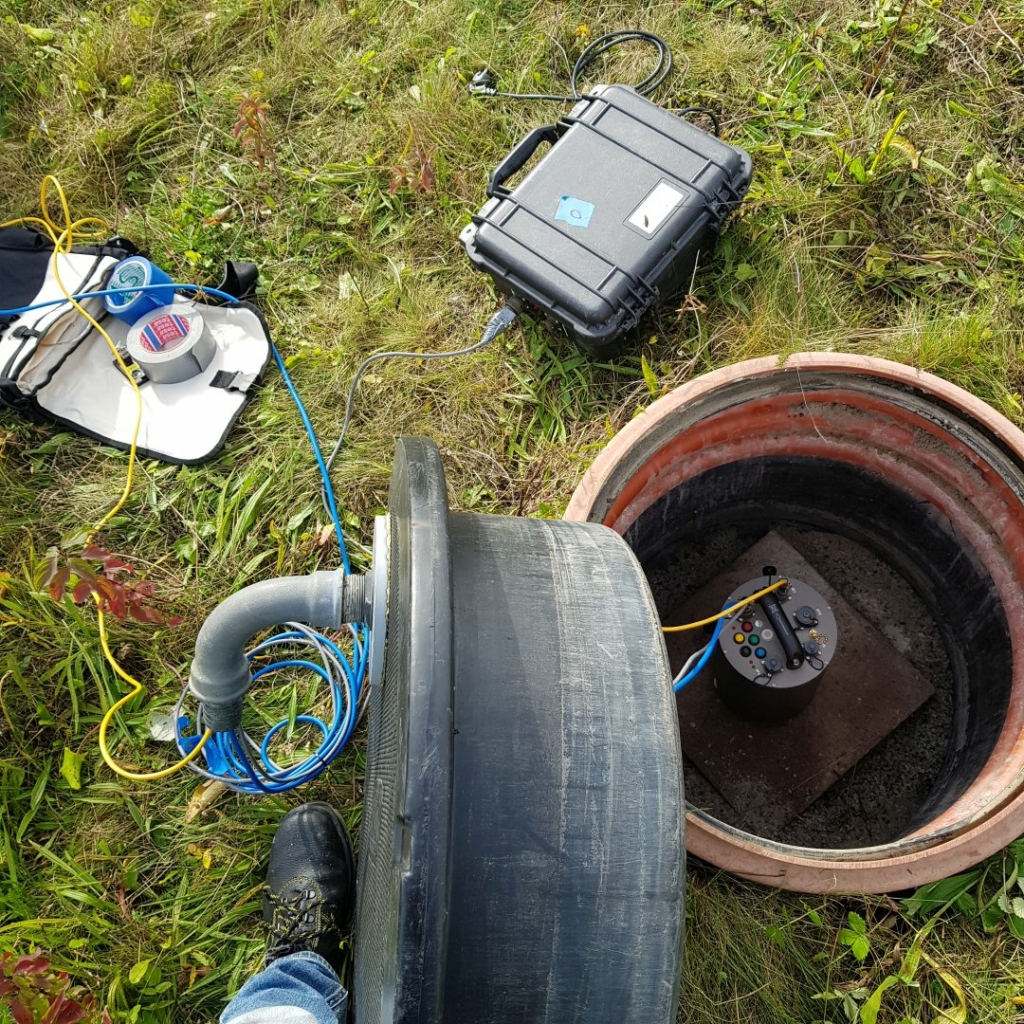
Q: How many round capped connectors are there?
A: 3